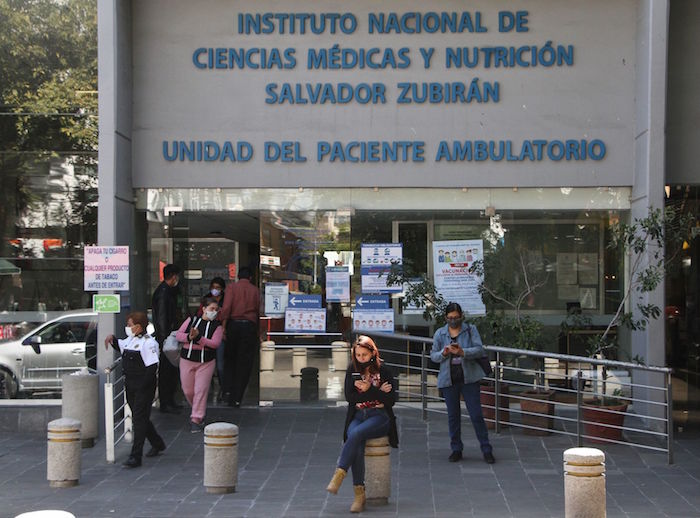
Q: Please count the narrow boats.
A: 0